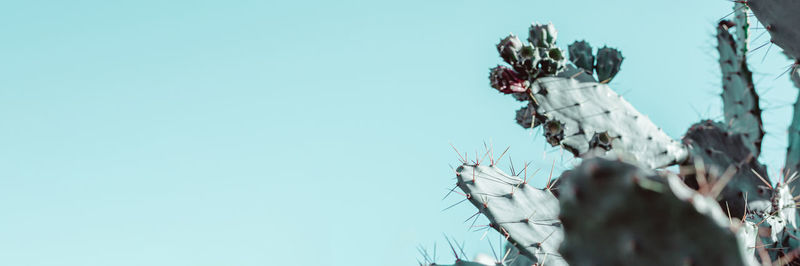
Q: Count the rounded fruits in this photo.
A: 11